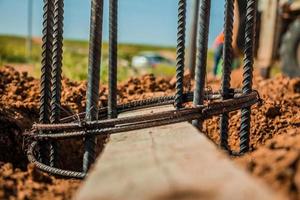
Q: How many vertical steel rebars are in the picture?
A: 8